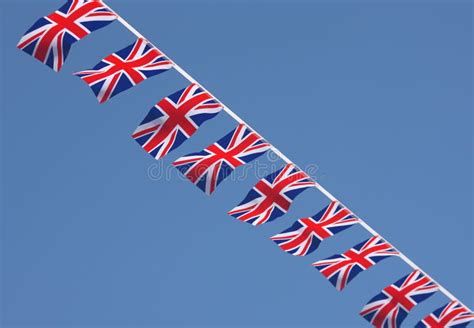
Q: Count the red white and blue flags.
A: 9